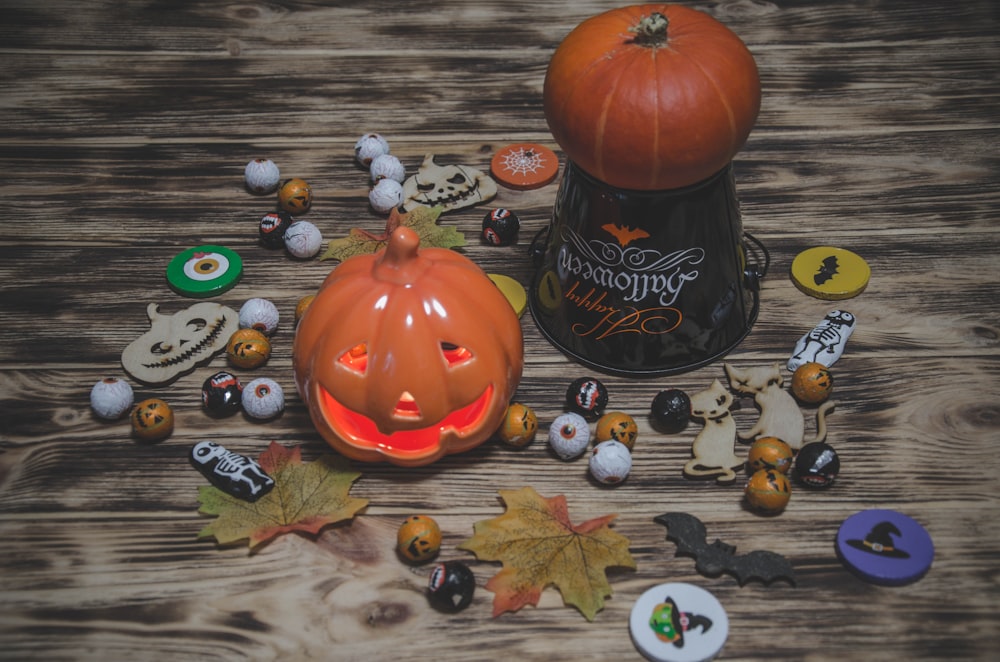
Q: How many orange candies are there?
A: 10